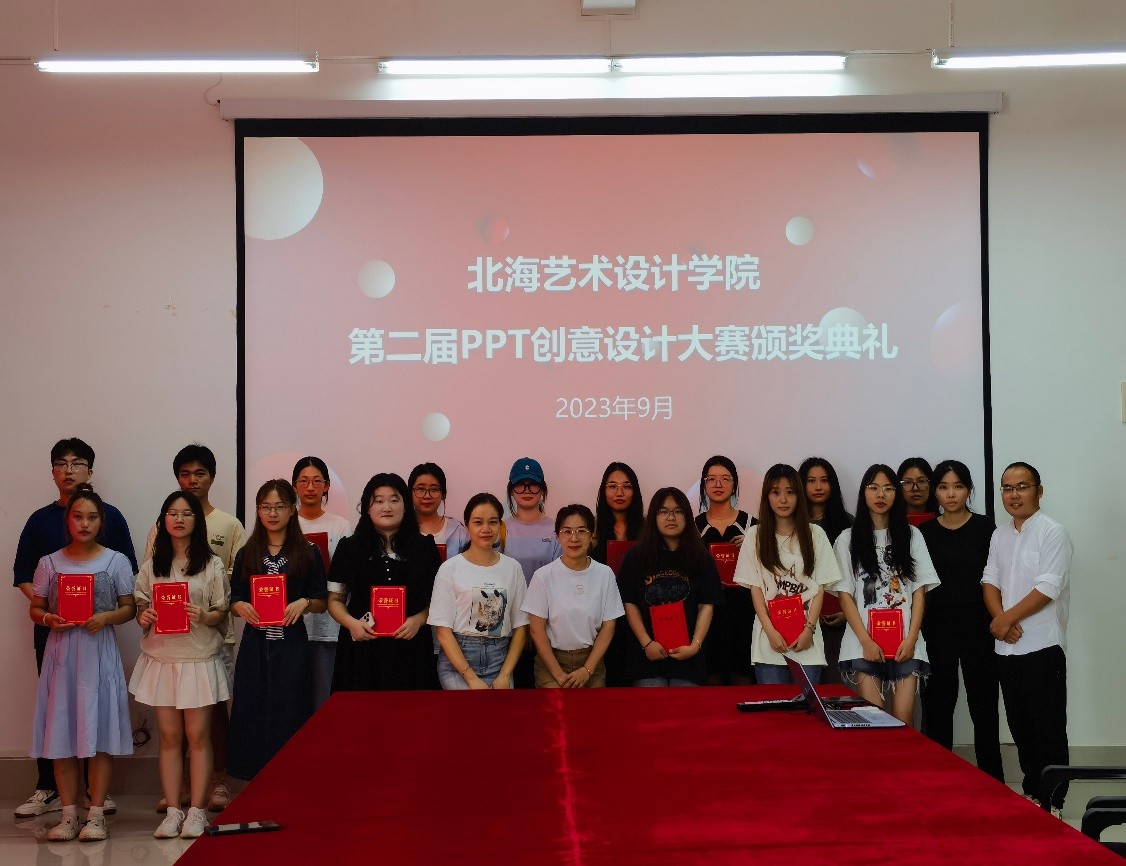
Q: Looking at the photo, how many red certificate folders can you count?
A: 13